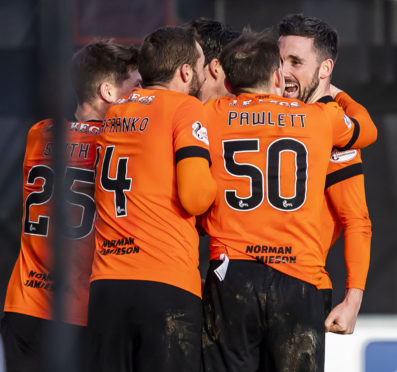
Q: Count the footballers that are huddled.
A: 5